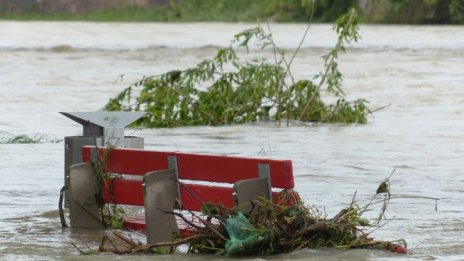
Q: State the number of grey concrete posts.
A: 3